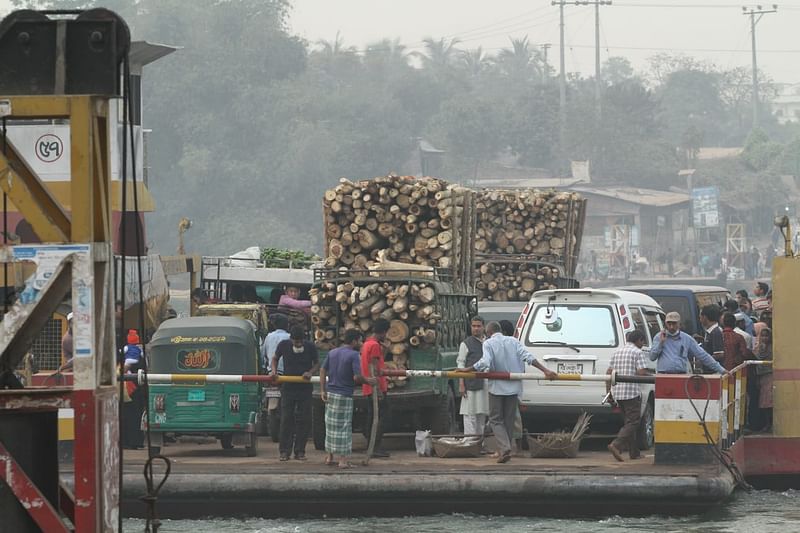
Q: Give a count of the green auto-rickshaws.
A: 1